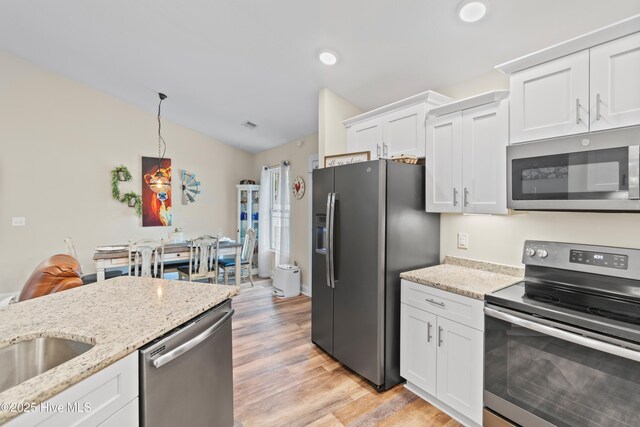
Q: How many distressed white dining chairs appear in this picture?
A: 4